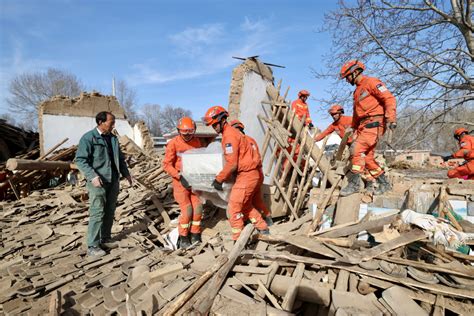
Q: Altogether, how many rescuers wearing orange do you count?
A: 7